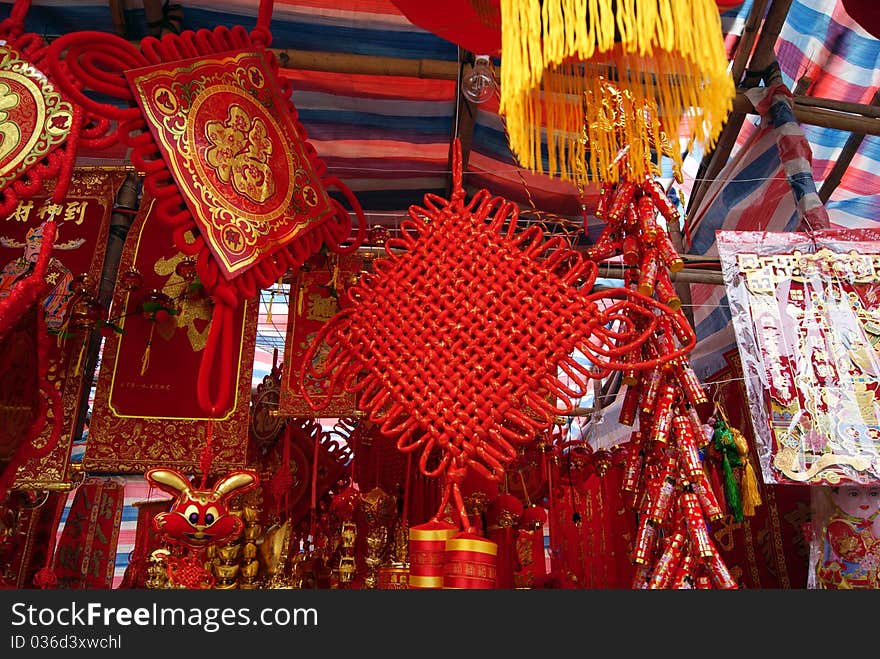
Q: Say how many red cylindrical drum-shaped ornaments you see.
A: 2